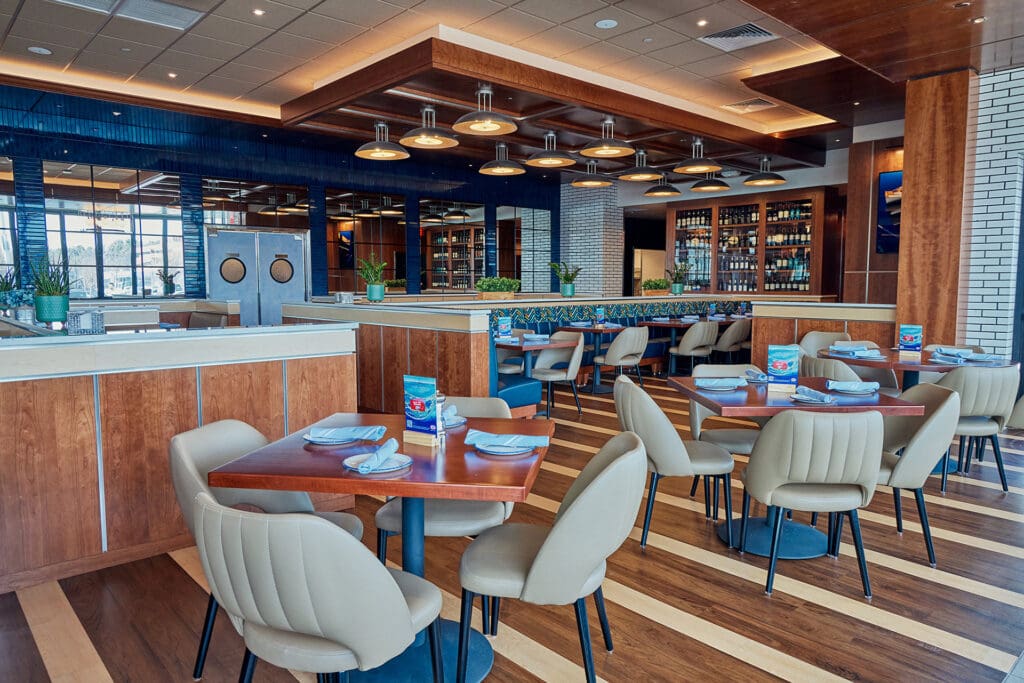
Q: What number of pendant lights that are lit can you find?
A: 12